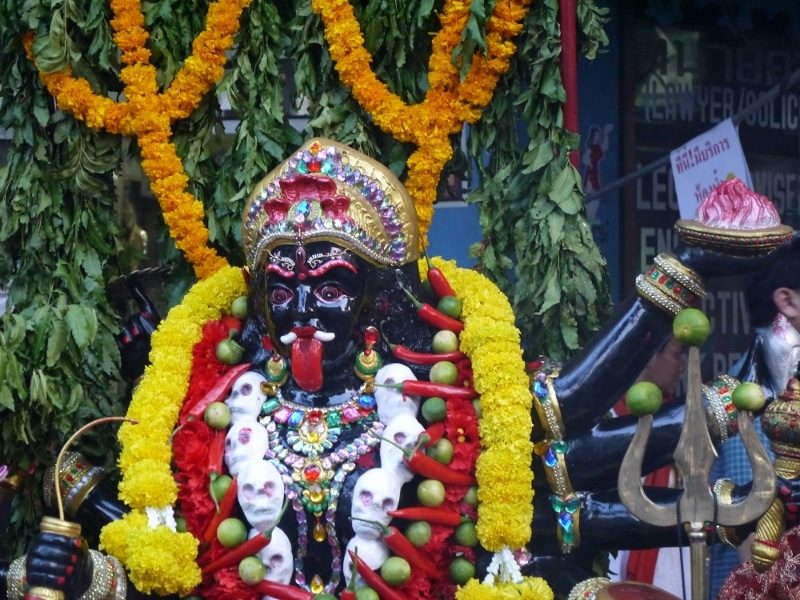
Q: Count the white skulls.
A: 8